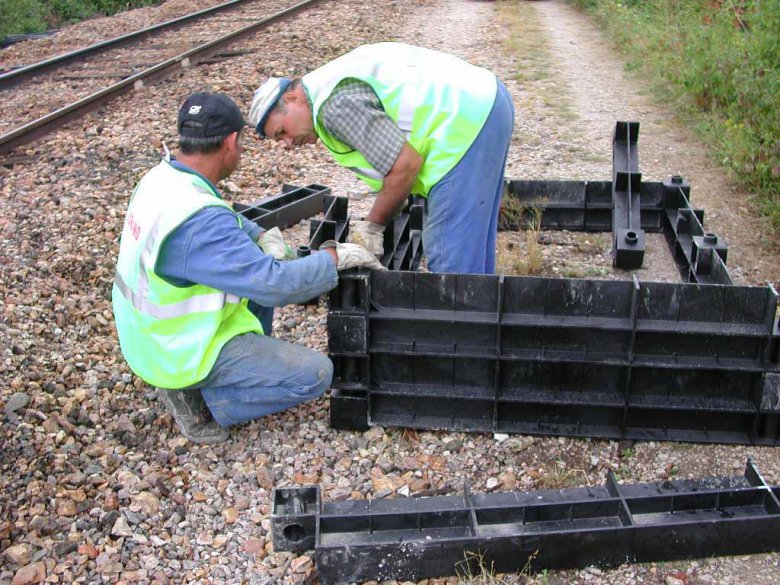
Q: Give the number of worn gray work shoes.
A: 1